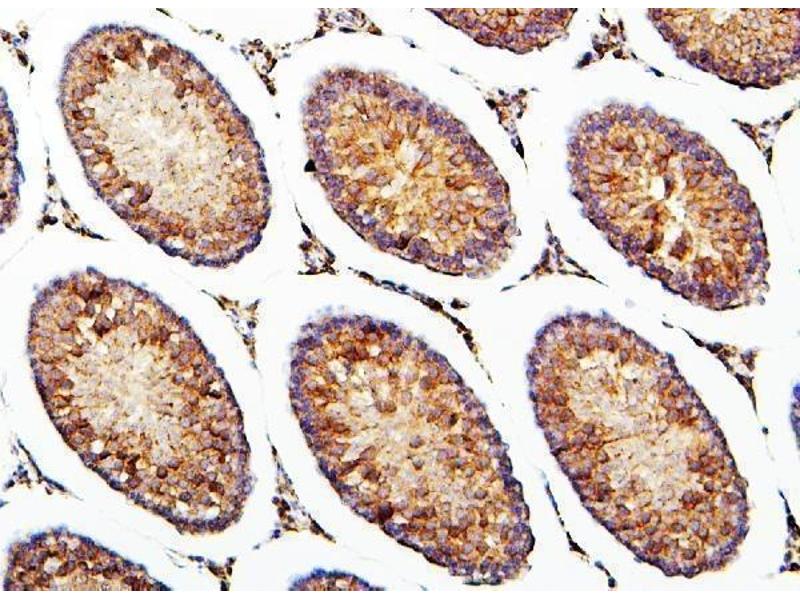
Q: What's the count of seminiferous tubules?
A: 12